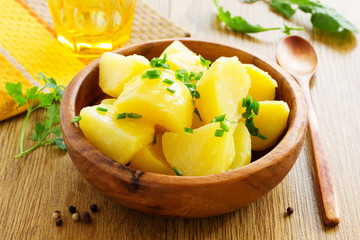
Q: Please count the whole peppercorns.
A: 7